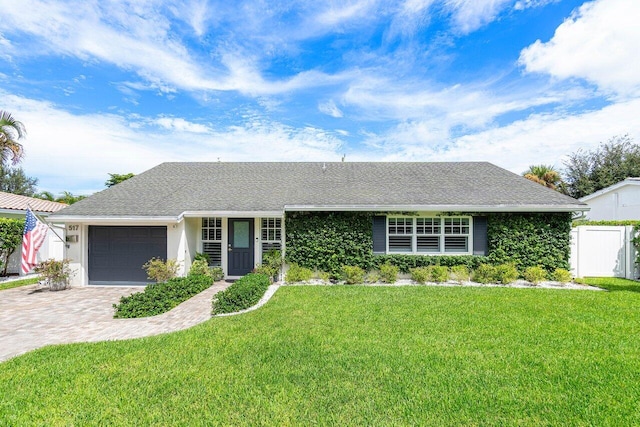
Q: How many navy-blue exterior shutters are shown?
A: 2